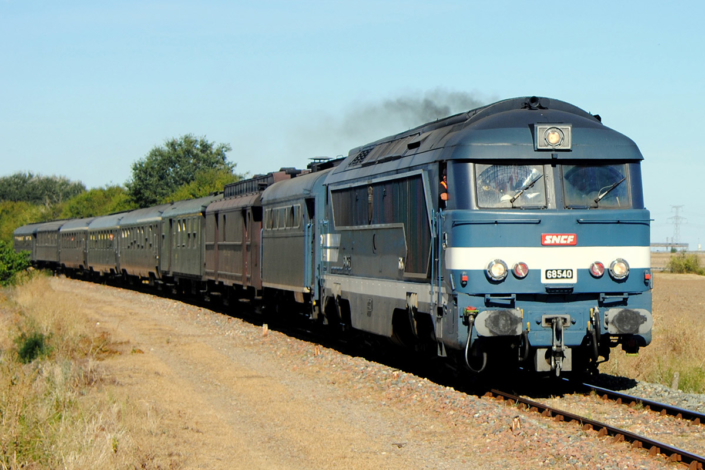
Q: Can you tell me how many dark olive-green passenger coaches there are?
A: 6